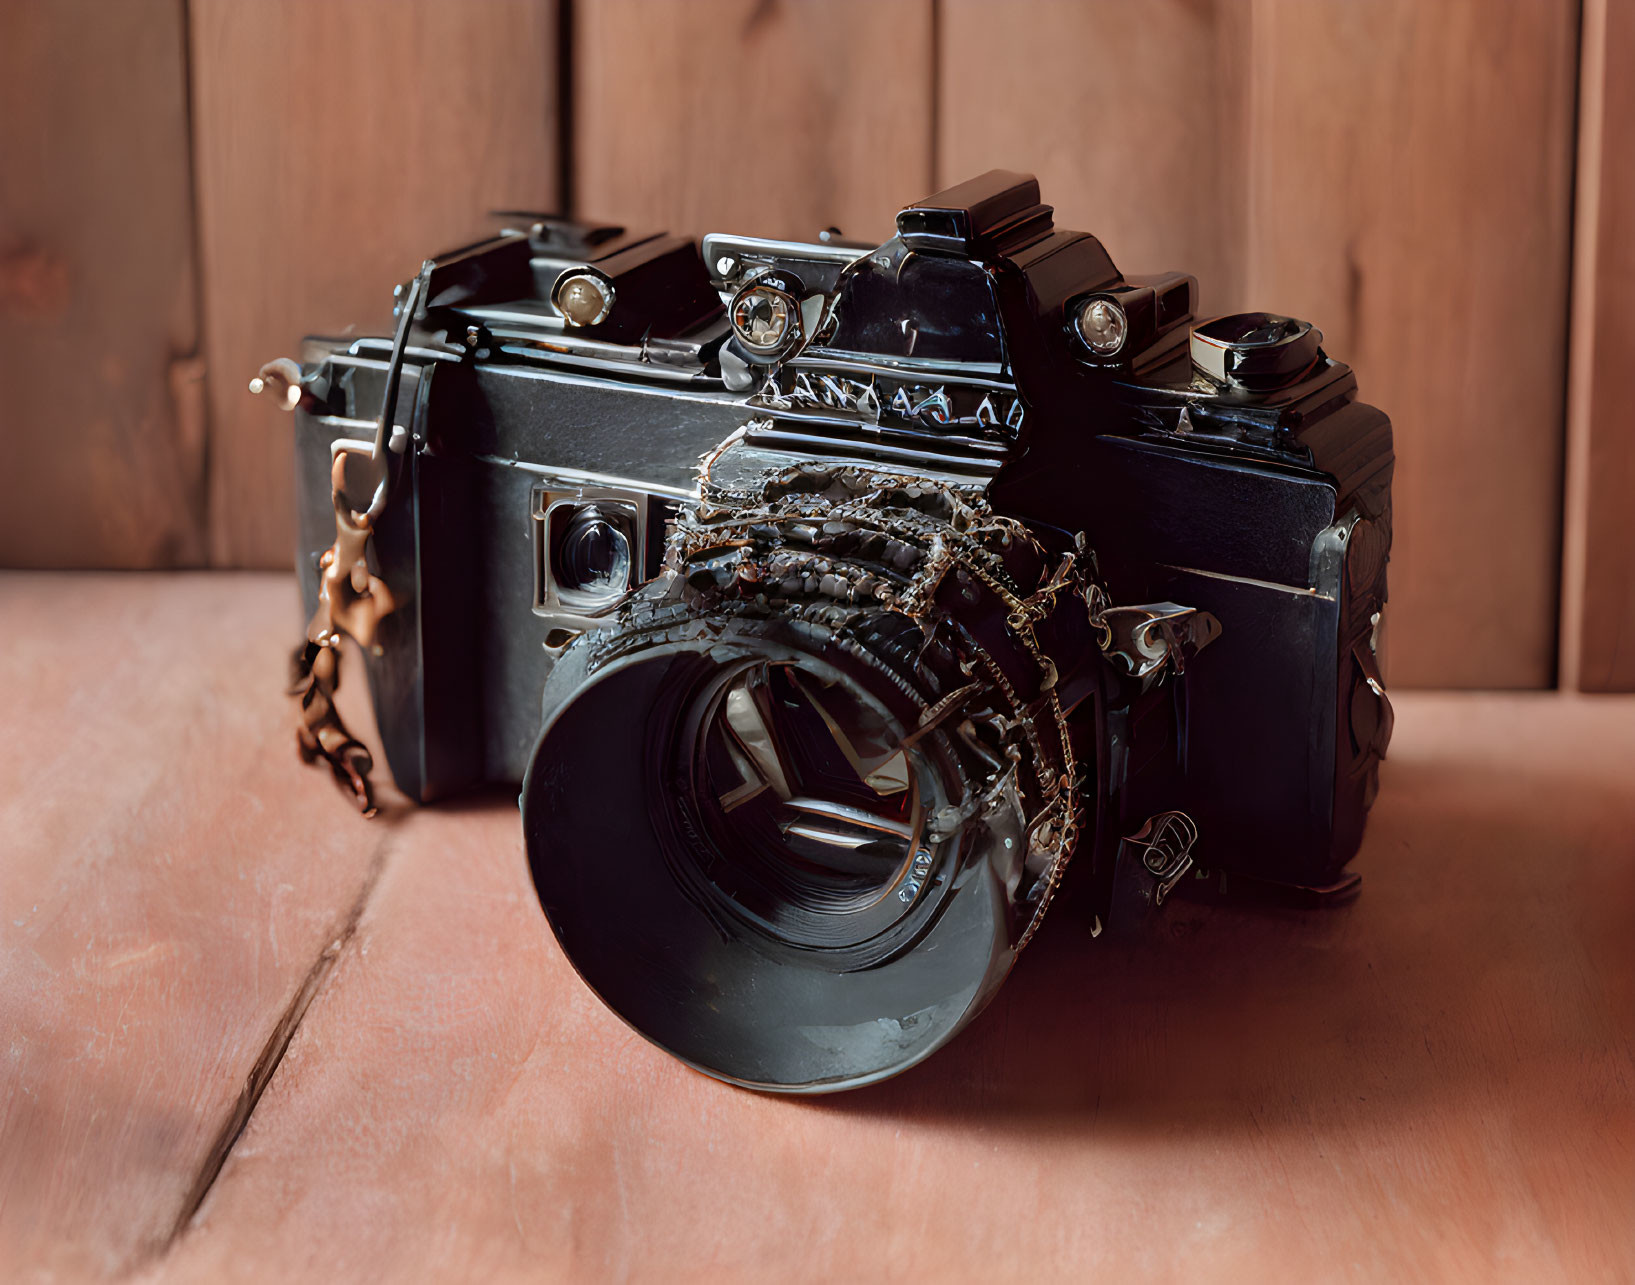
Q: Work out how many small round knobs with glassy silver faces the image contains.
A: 3